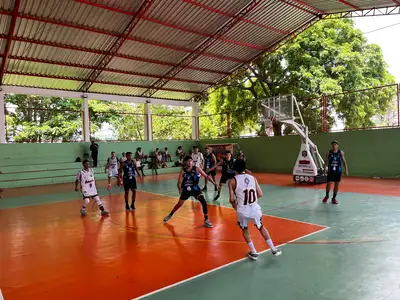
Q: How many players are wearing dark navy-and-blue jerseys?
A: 5